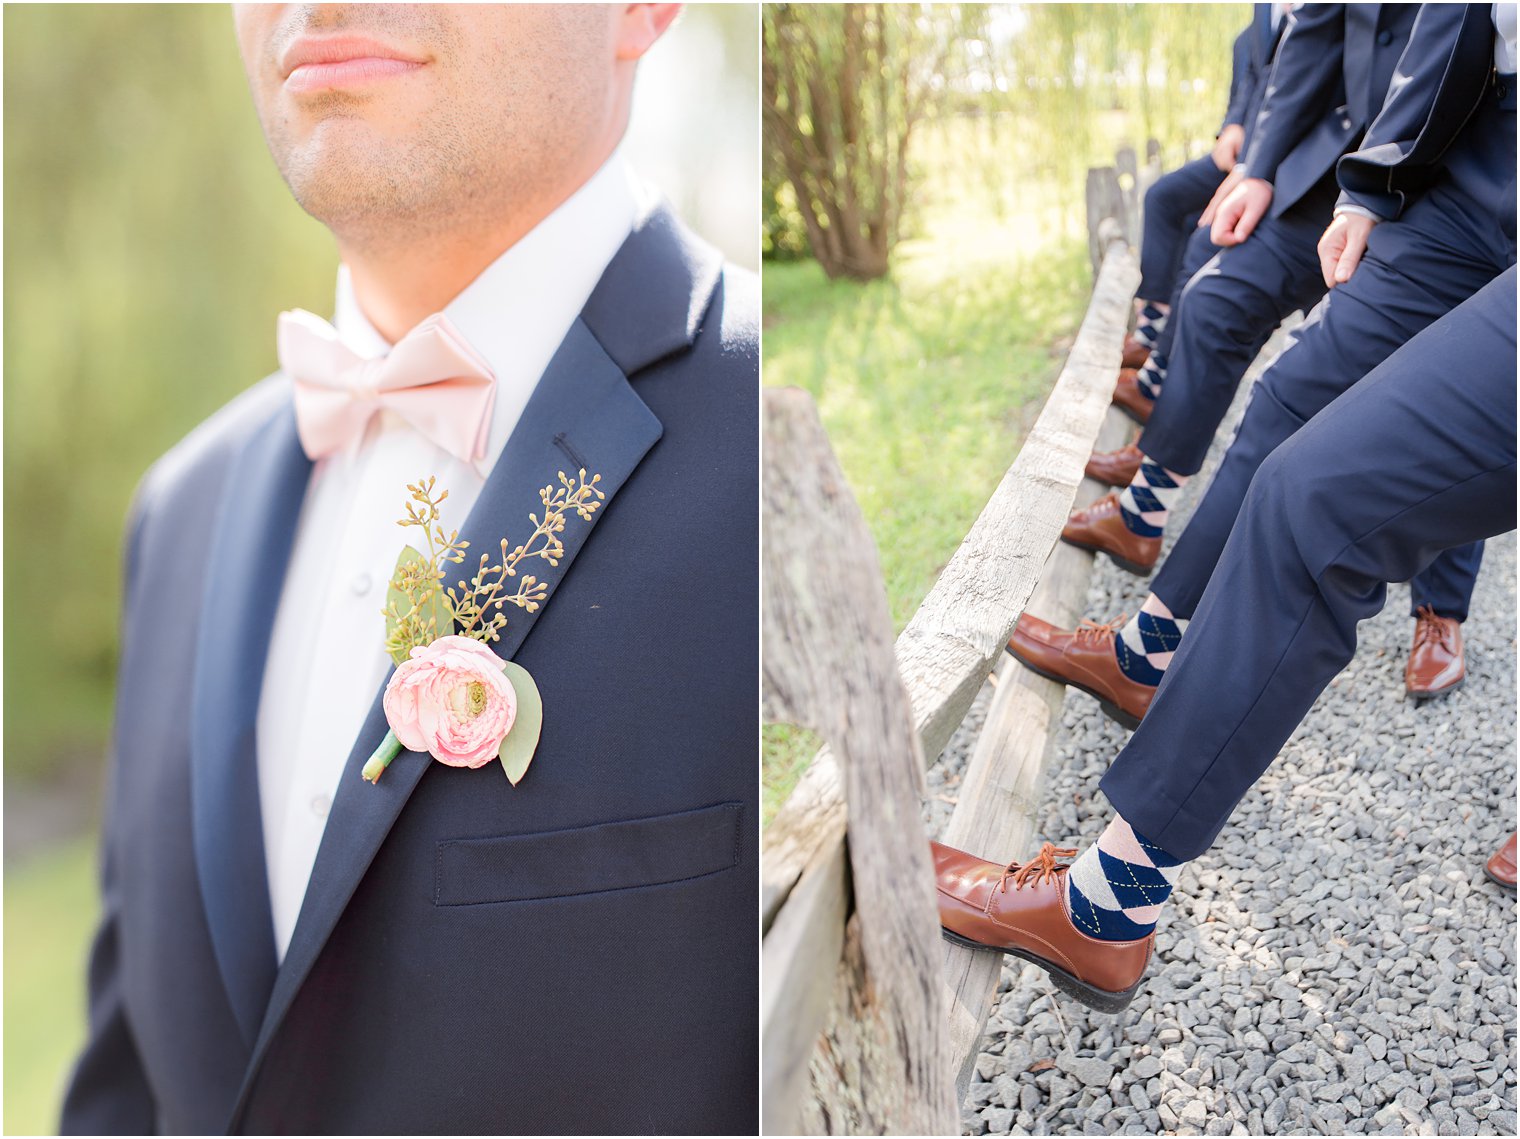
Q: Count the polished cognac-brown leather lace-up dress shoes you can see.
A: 8